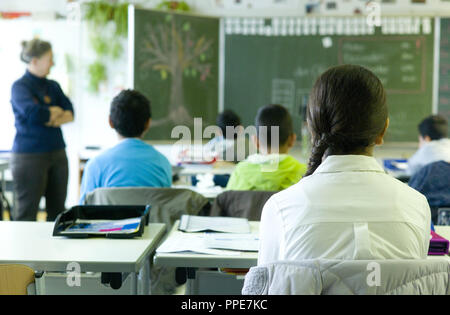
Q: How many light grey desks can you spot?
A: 2